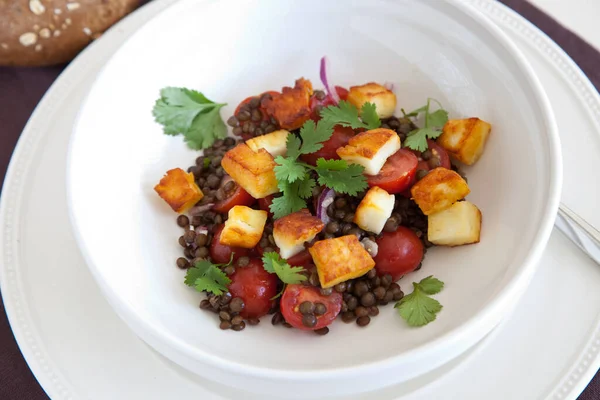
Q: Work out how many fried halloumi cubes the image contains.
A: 13